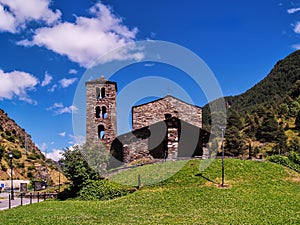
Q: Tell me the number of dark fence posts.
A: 5